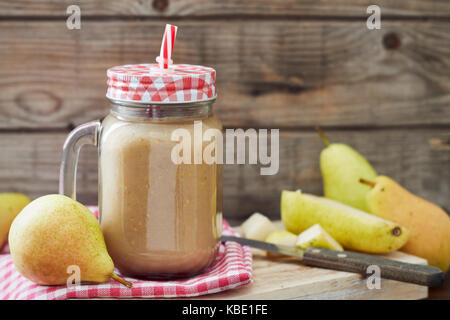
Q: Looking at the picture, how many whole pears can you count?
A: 4